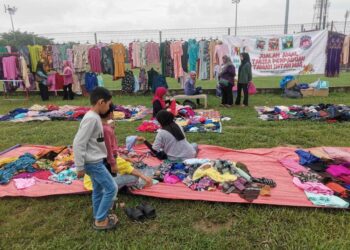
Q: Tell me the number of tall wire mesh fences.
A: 1